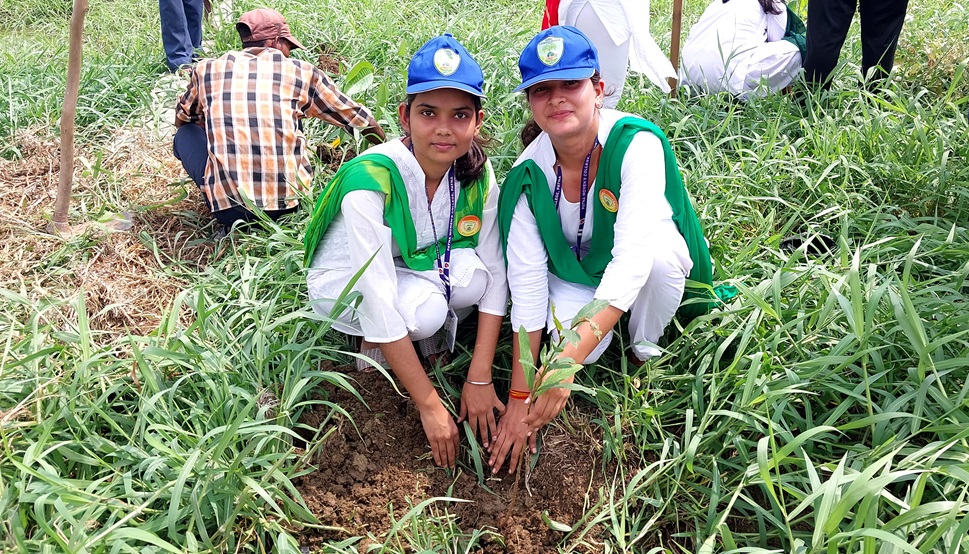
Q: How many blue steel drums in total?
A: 0